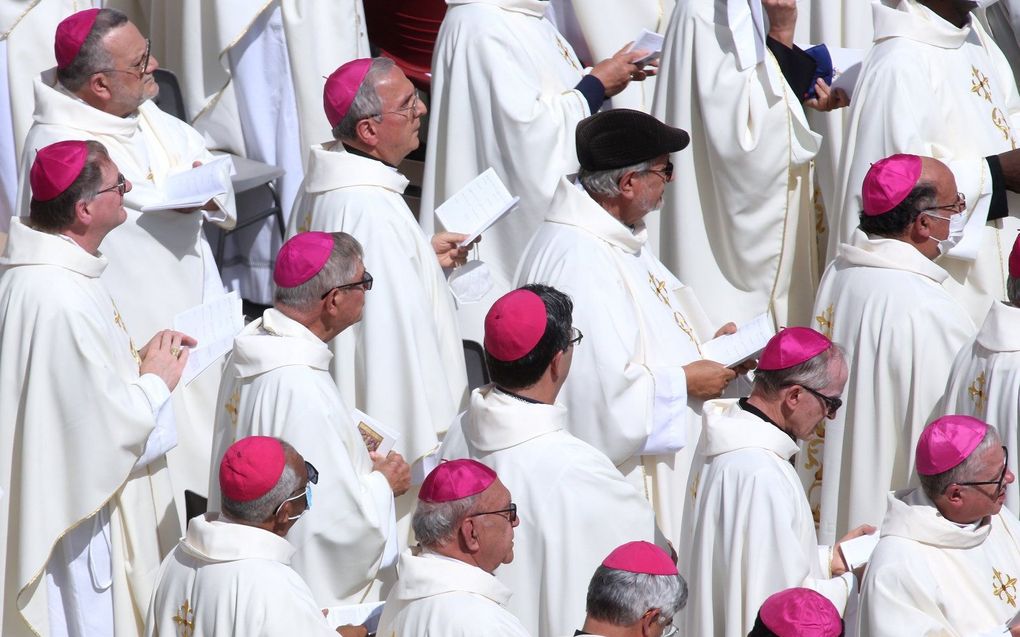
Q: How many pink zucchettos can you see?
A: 13